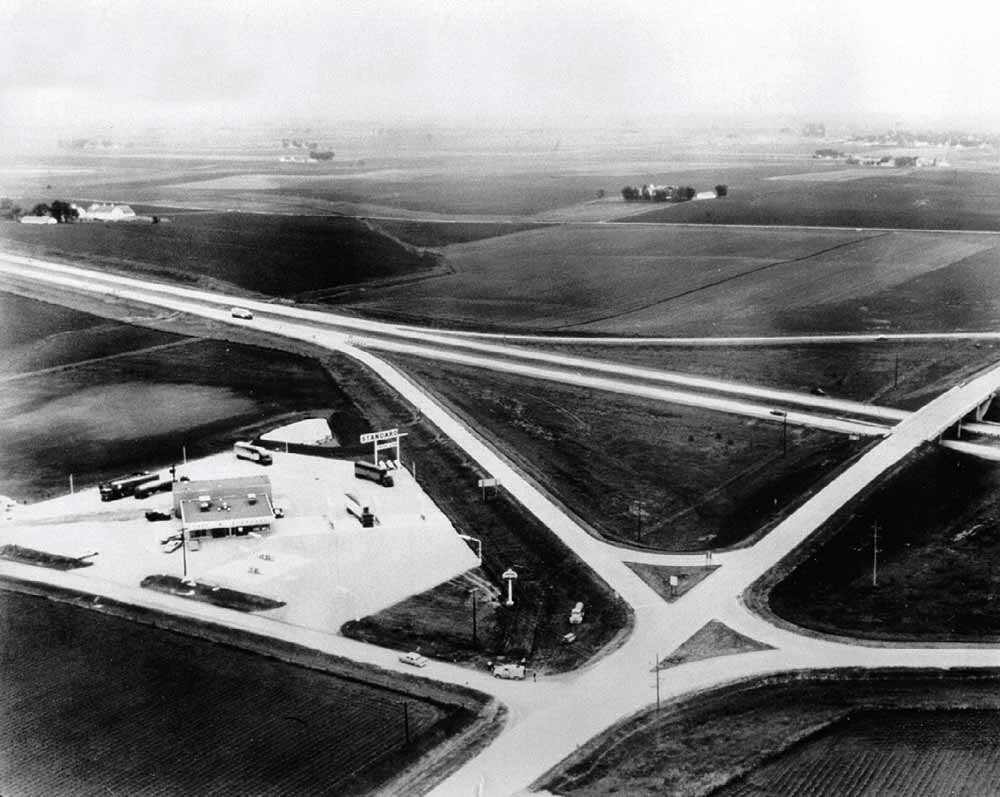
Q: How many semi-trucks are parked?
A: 5